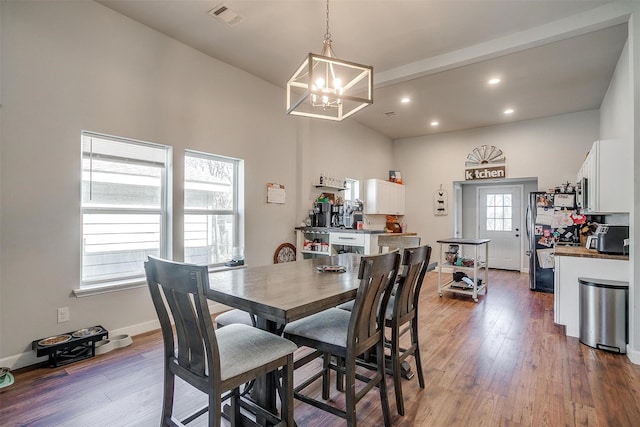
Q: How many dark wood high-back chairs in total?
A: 3